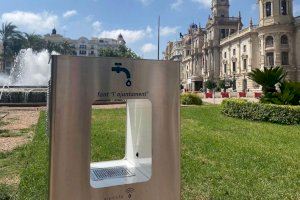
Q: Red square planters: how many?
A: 4